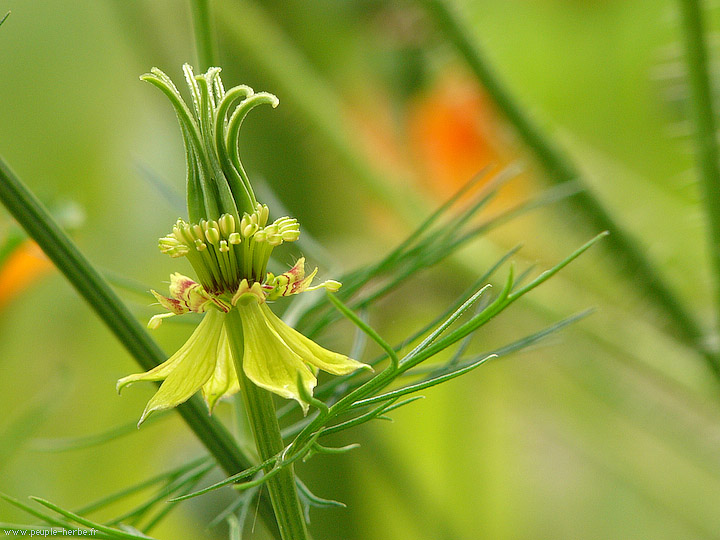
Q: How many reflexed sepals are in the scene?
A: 5